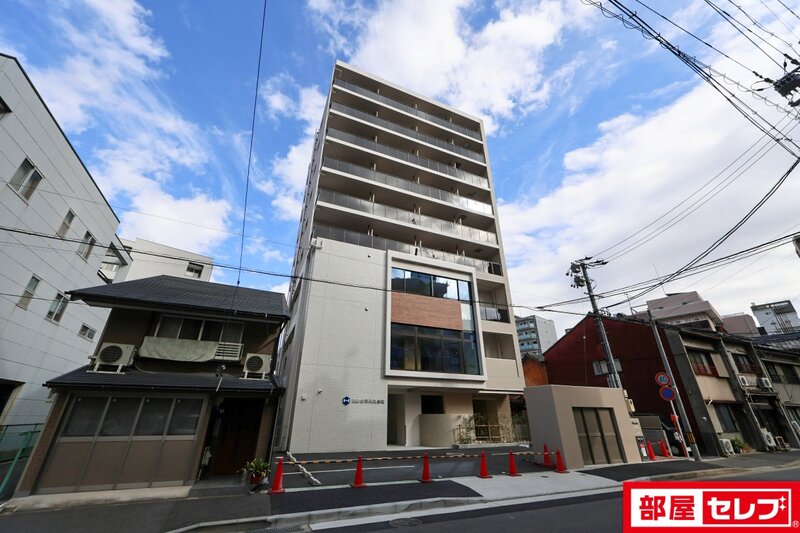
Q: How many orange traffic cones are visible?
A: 9